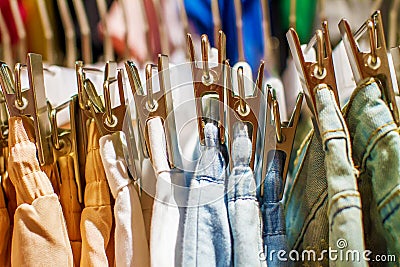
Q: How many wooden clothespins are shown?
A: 0